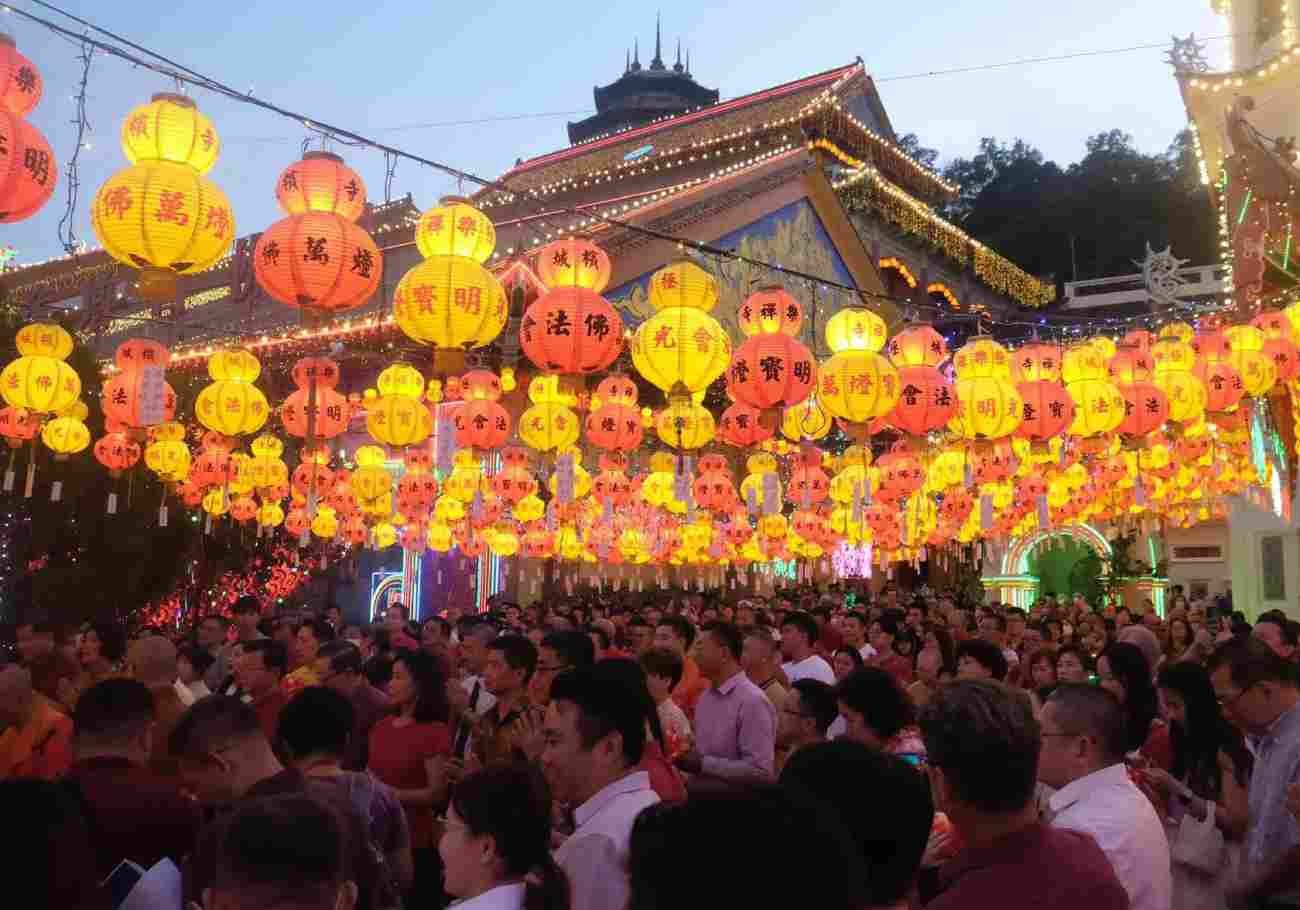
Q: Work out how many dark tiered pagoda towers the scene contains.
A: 1